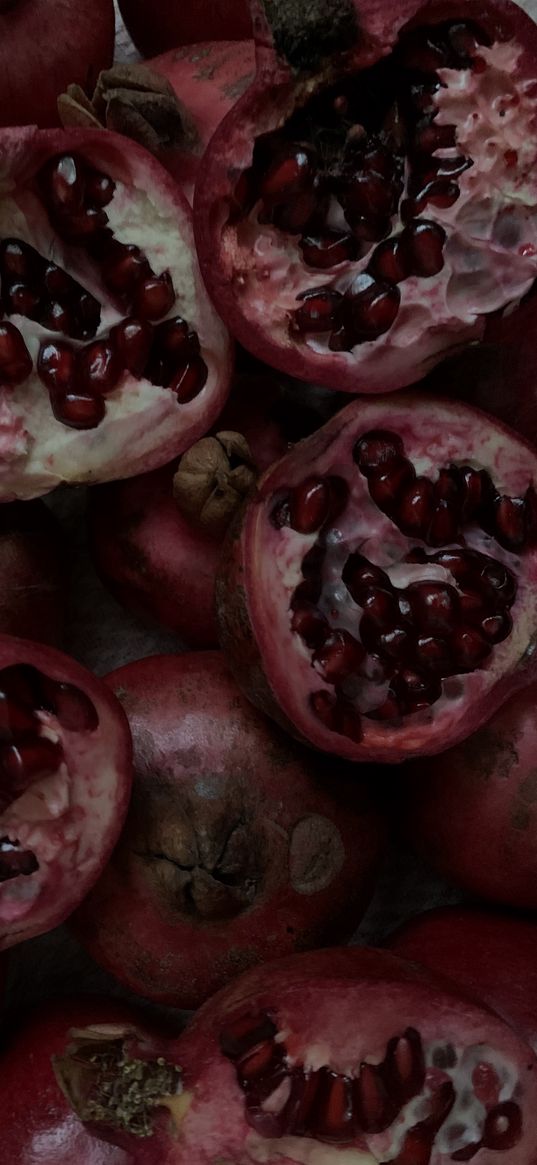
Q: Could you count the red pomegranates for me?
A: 15